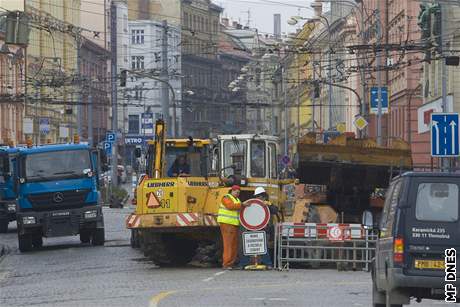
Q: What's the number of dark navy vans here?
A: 1